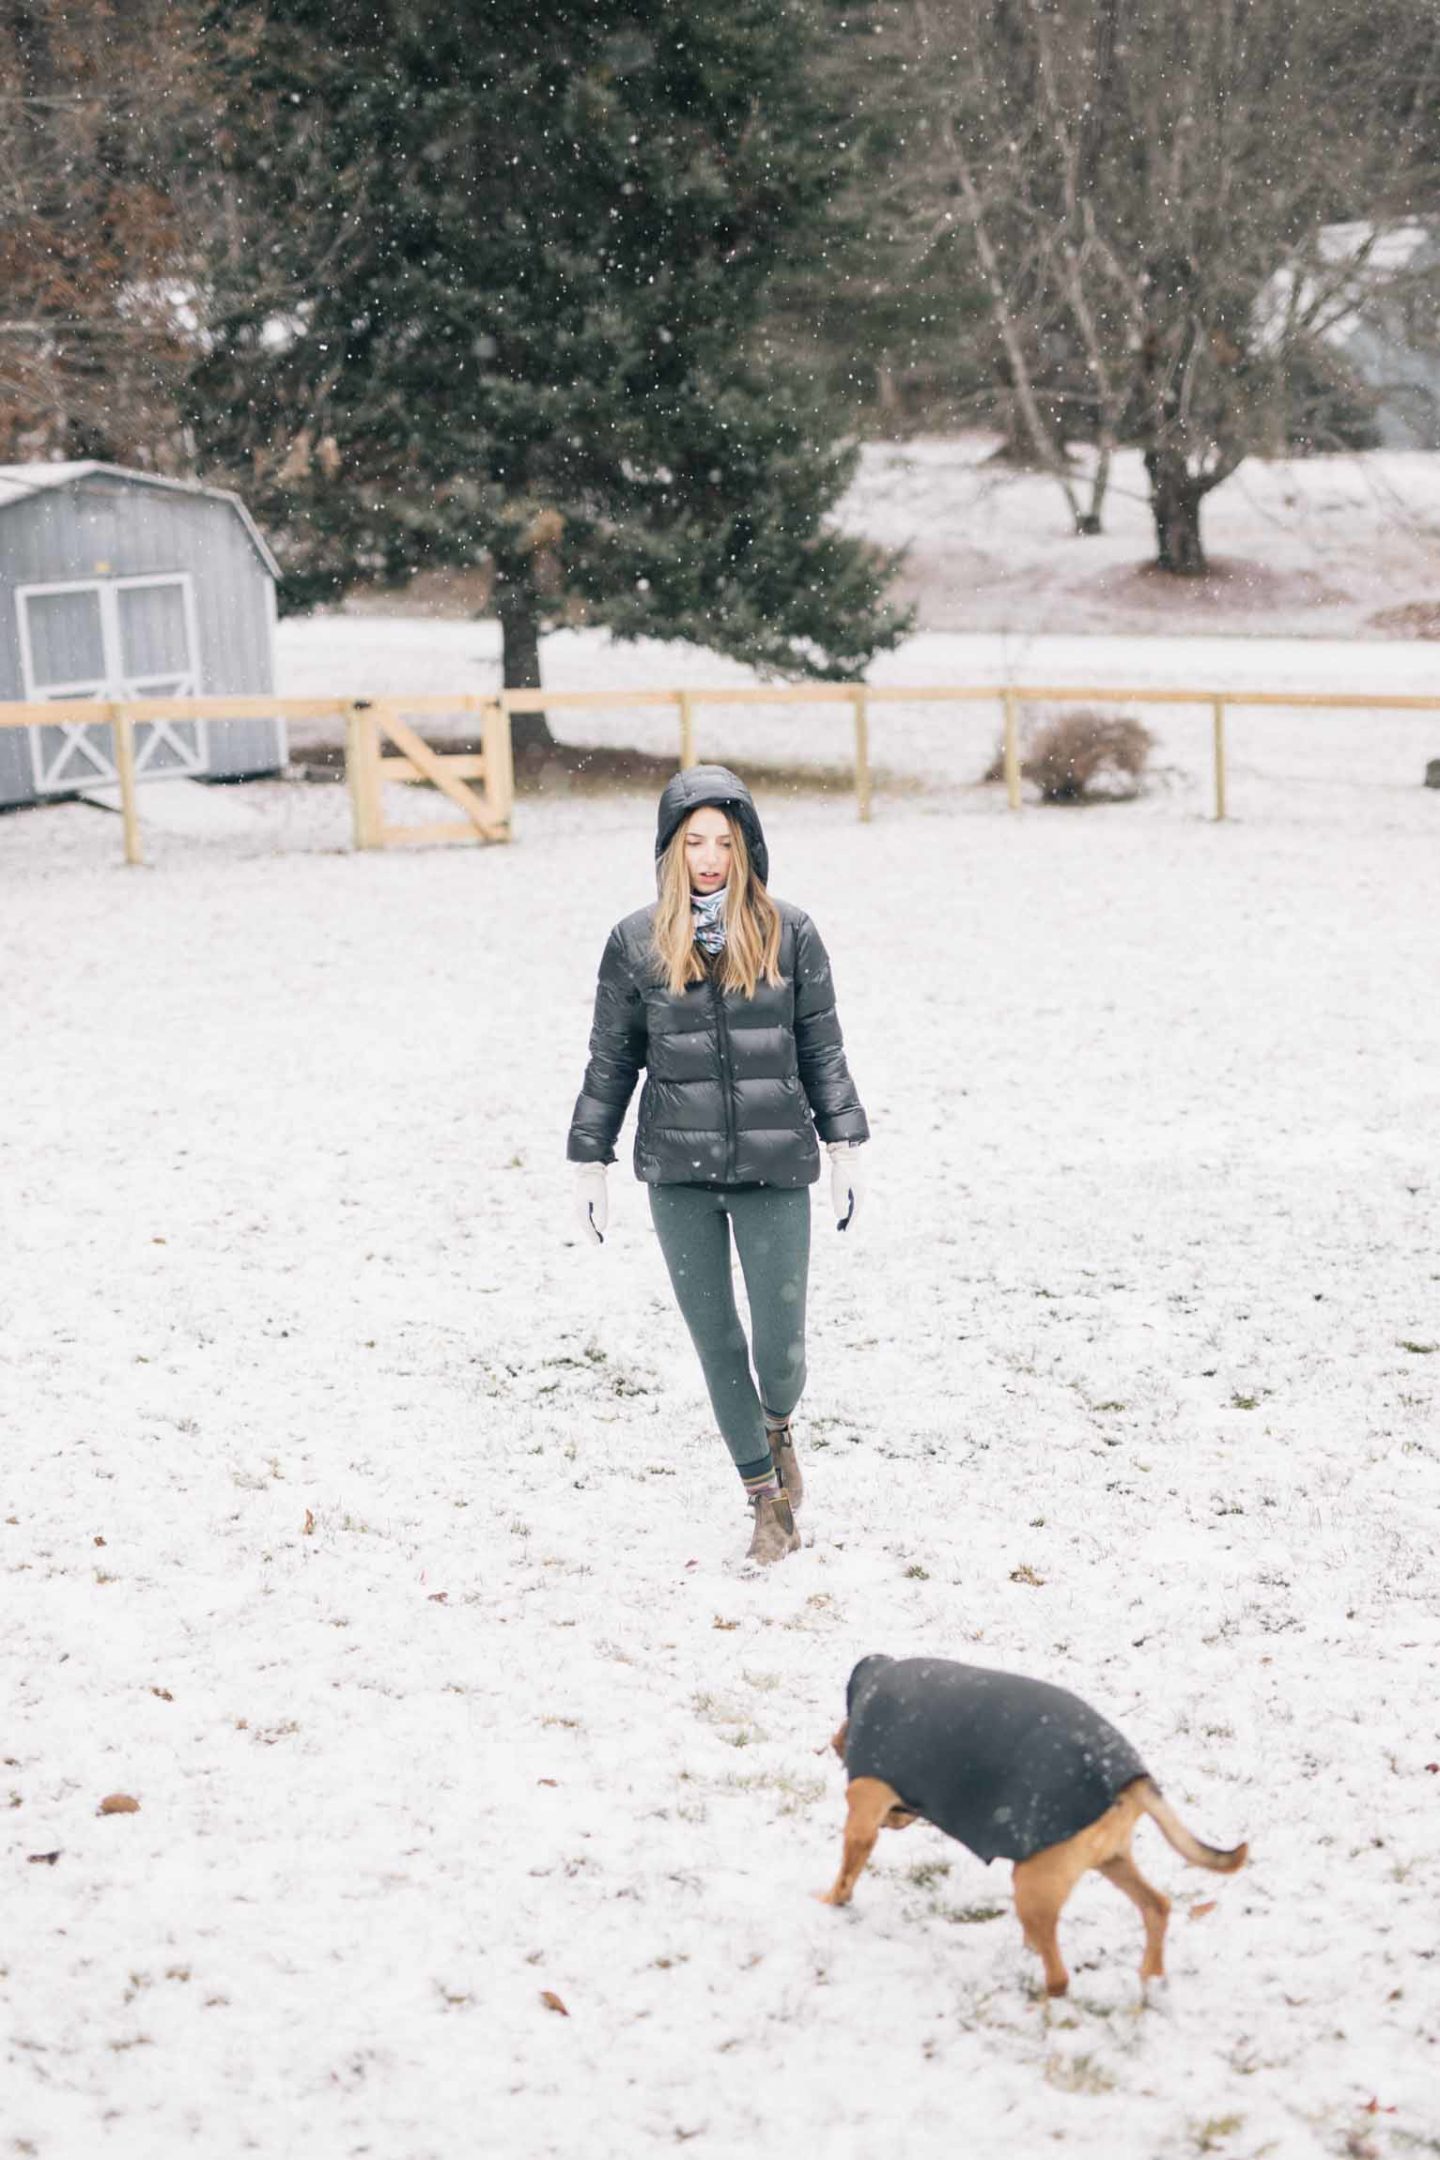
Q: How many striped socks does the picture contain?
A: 2